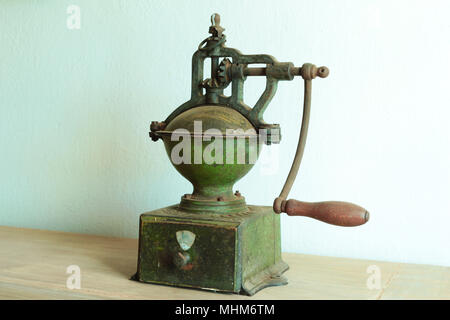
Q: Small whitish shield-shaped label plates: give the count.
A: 1